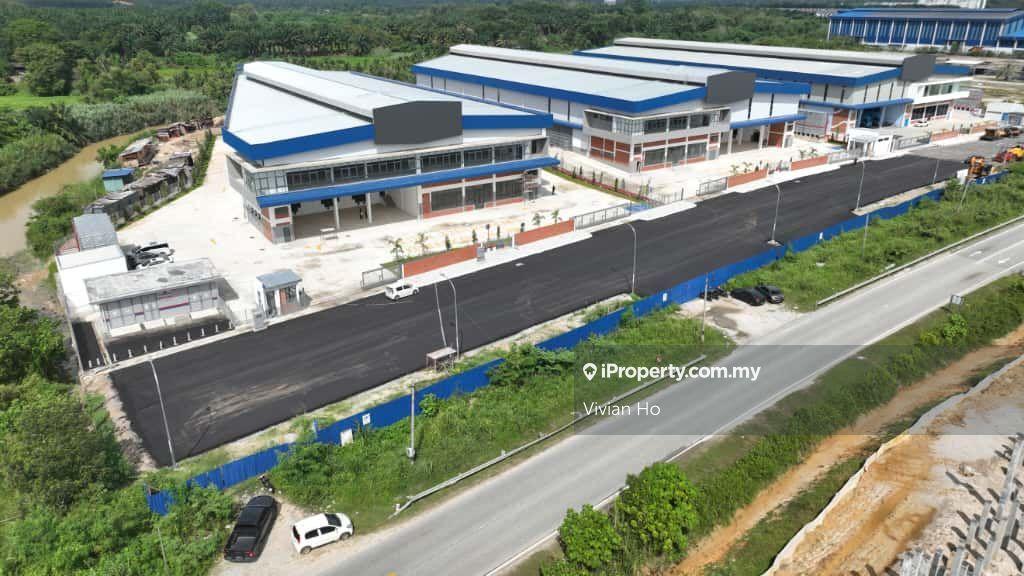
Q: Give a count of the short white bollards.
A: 11